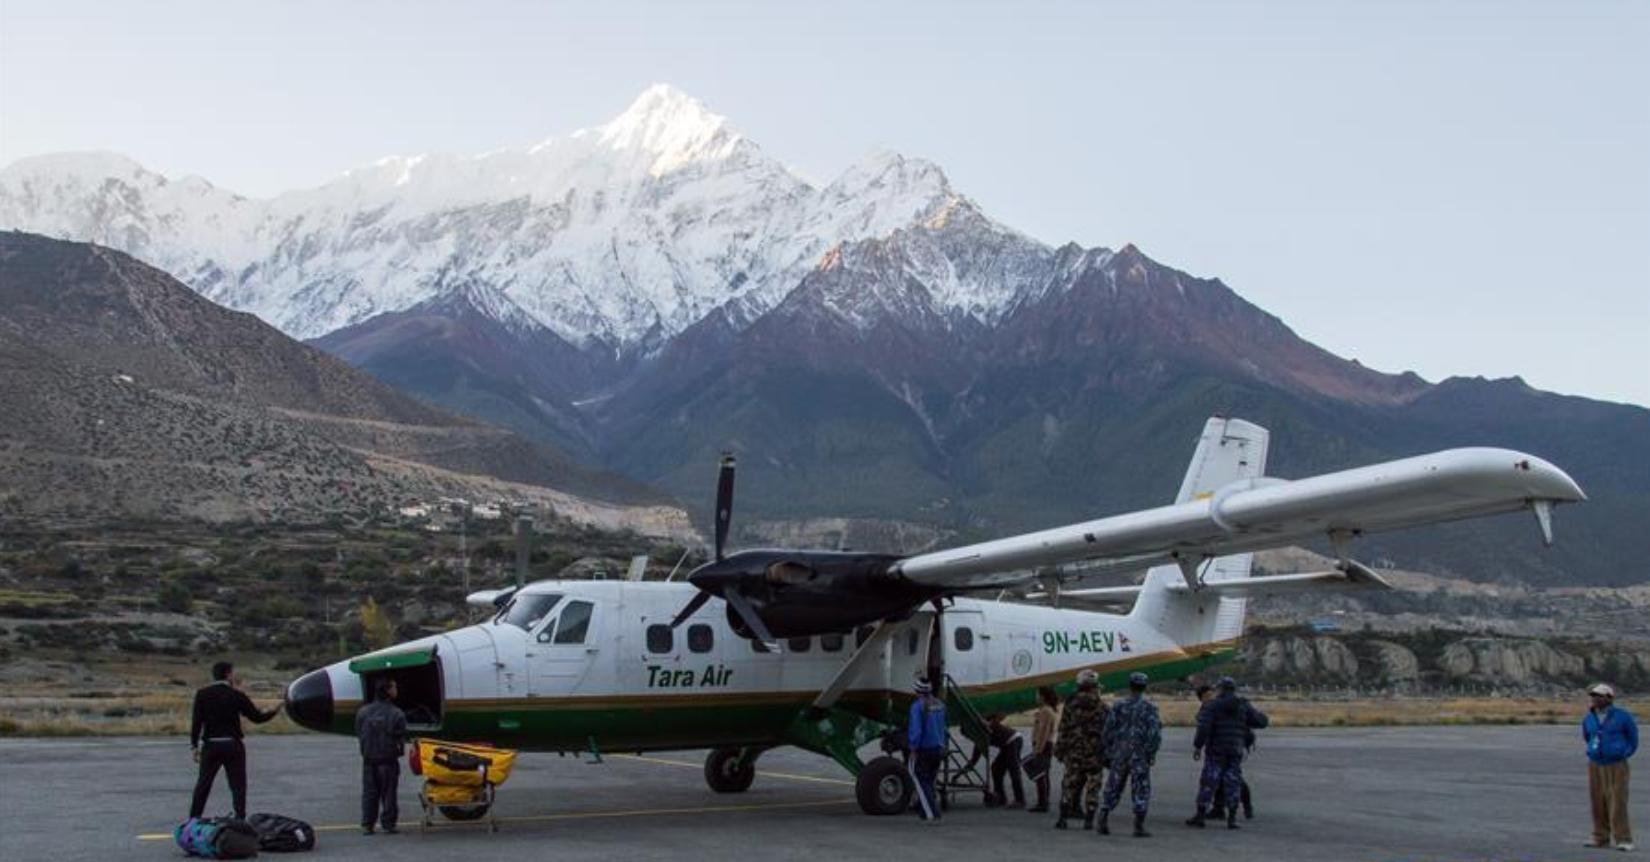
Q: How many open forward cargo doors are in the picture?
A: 1